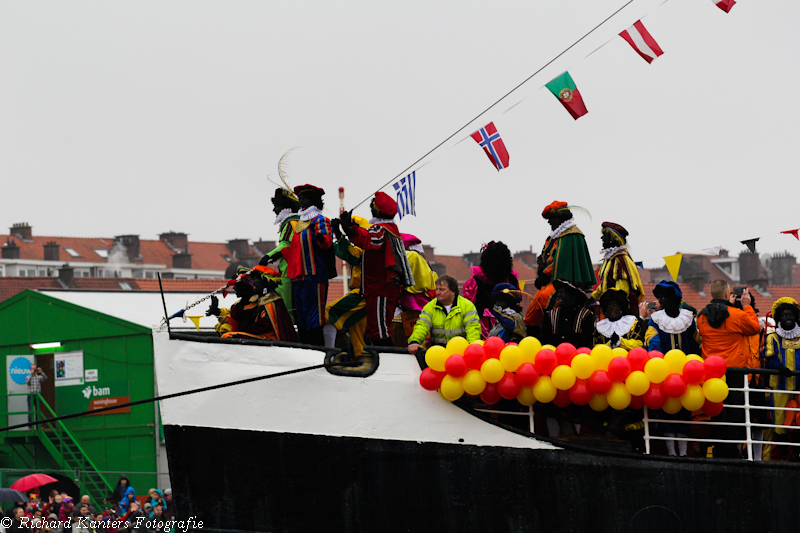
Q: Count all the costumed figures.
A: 15